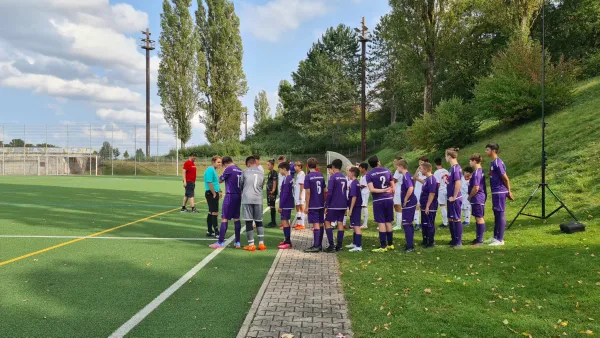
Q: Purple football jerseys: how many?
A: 11